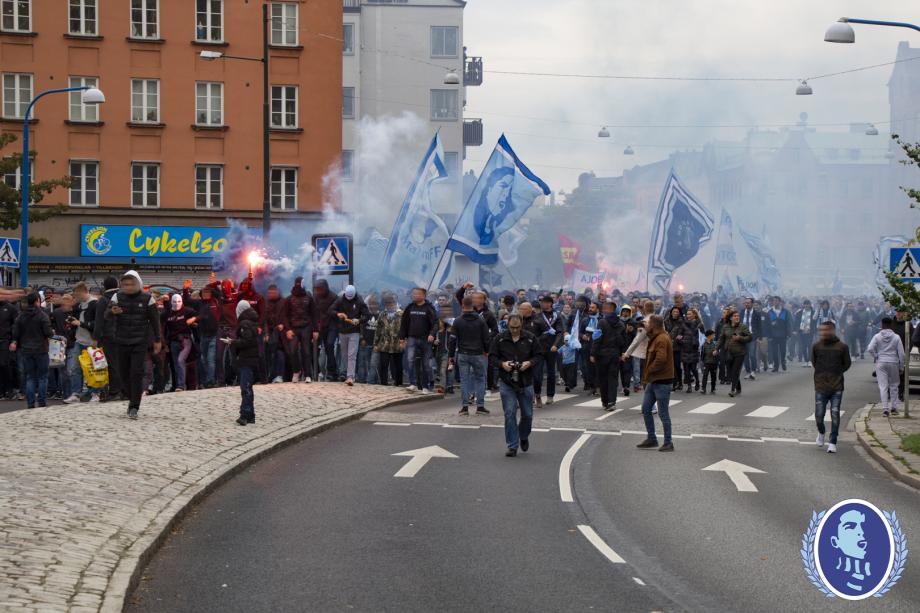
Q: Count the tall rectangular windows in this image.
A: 15